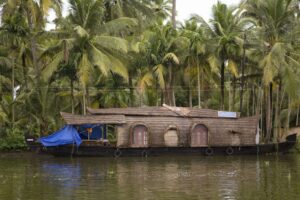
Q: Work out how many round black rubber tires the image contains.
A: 4